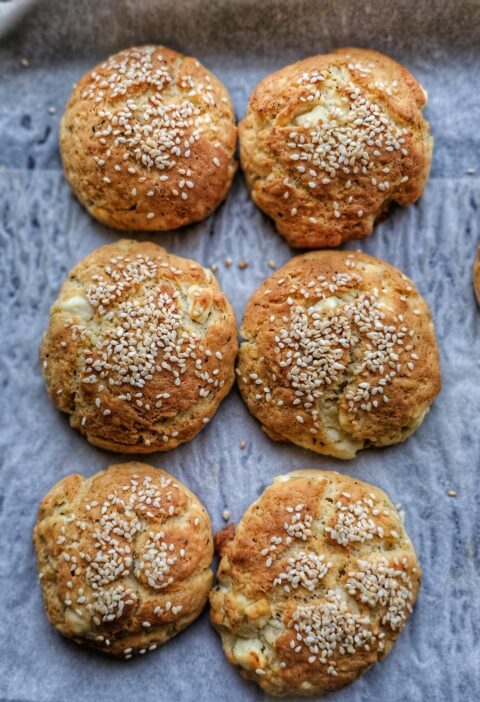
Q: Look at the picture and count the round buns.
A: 6